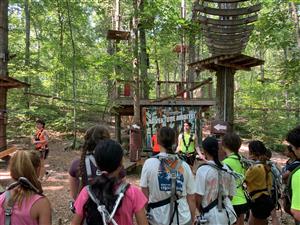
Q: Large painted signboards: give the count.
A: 1